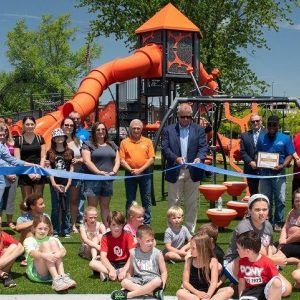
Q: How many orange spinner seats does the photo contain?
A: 4